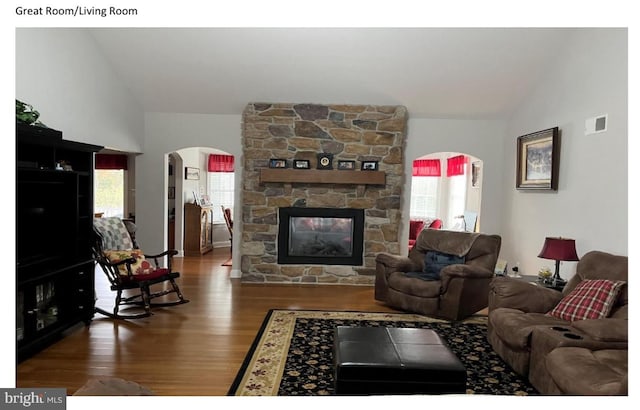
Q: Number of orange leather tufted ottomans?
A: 0